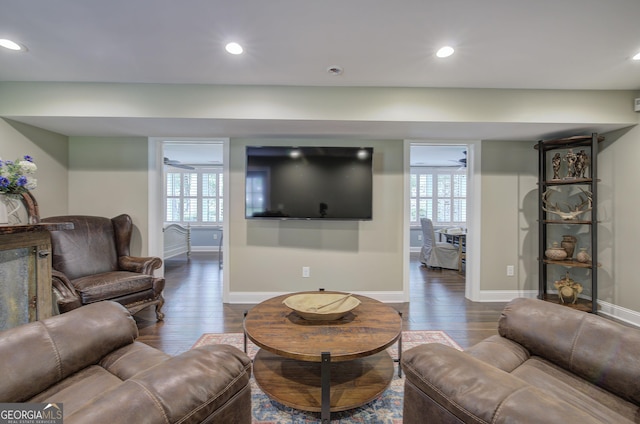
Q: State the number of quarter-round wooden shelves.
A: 5